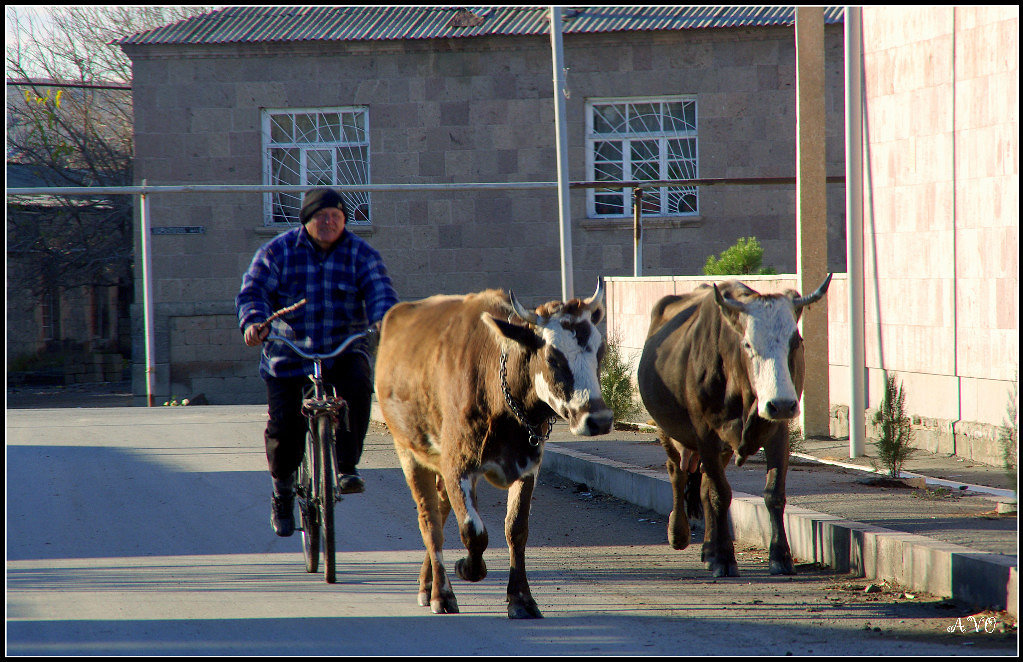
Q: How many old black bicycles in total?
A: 1